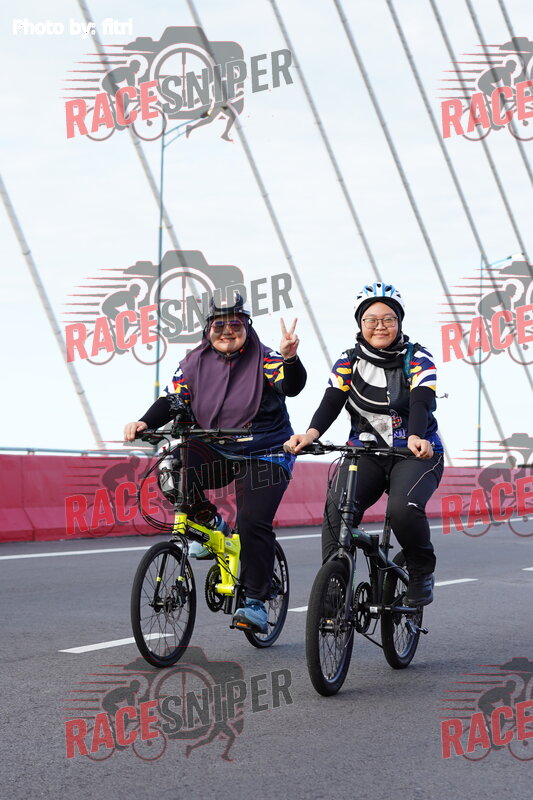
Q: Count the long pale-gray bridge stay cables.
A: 9